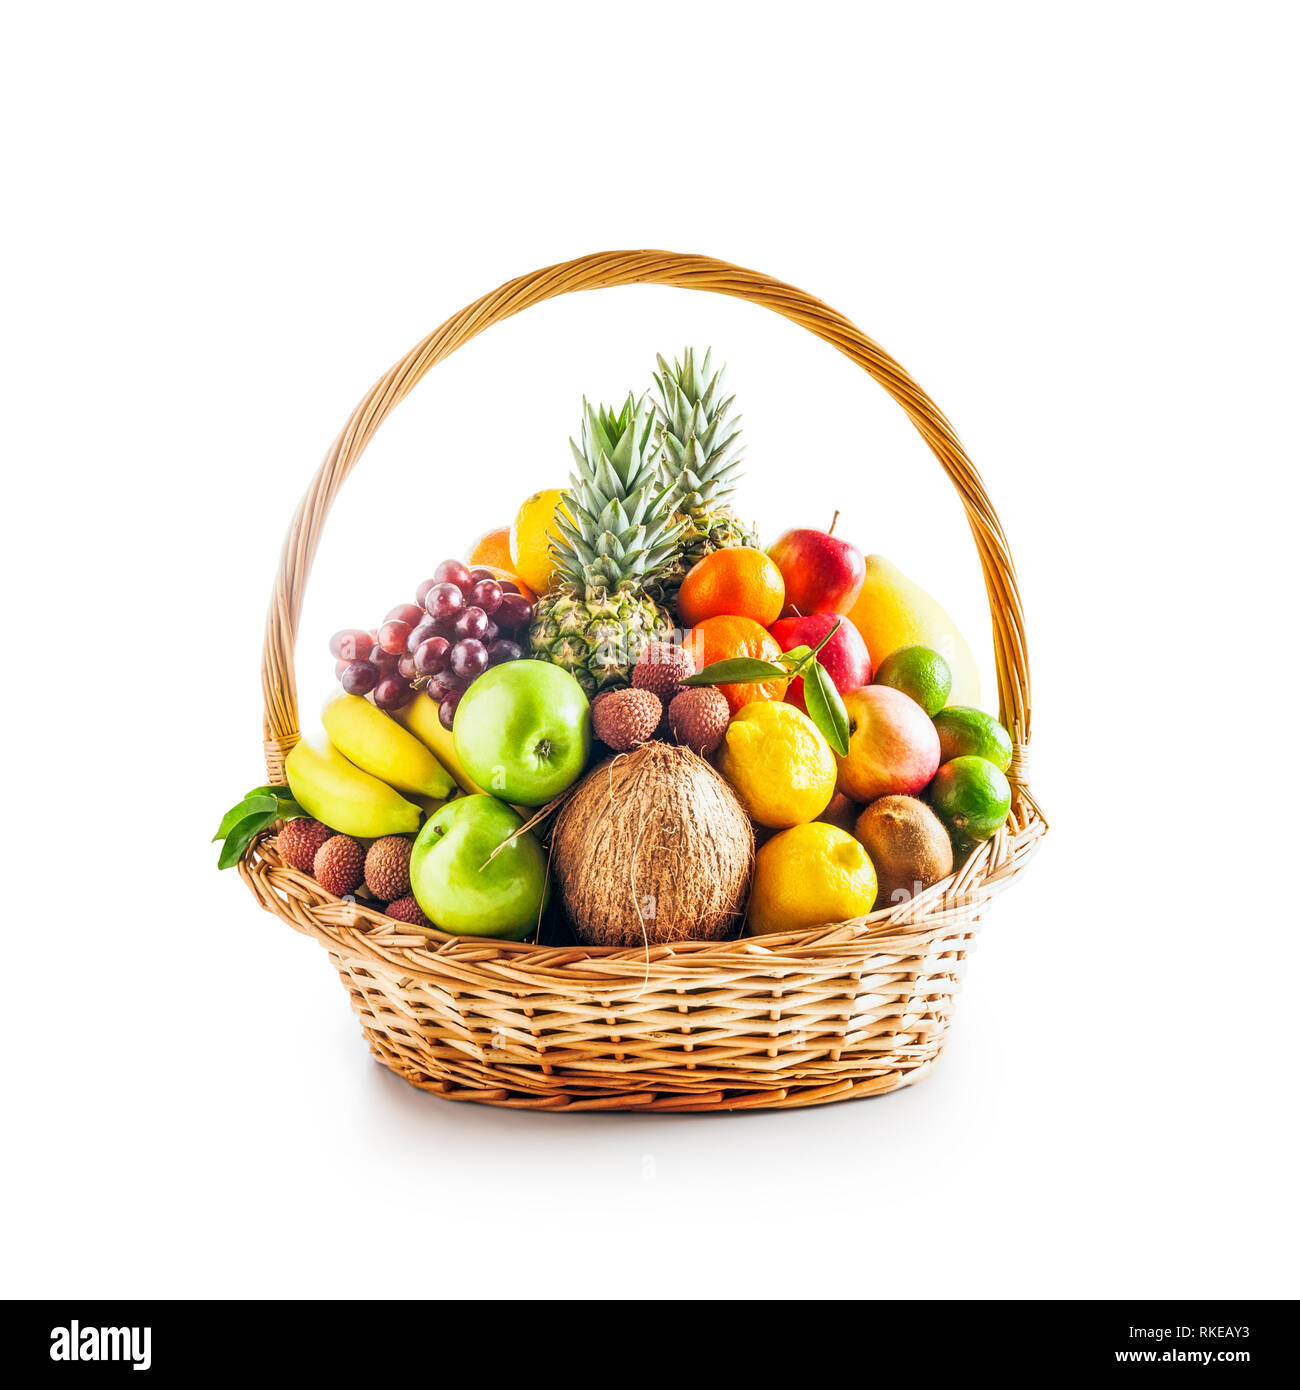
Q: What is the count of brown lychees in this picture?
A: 7